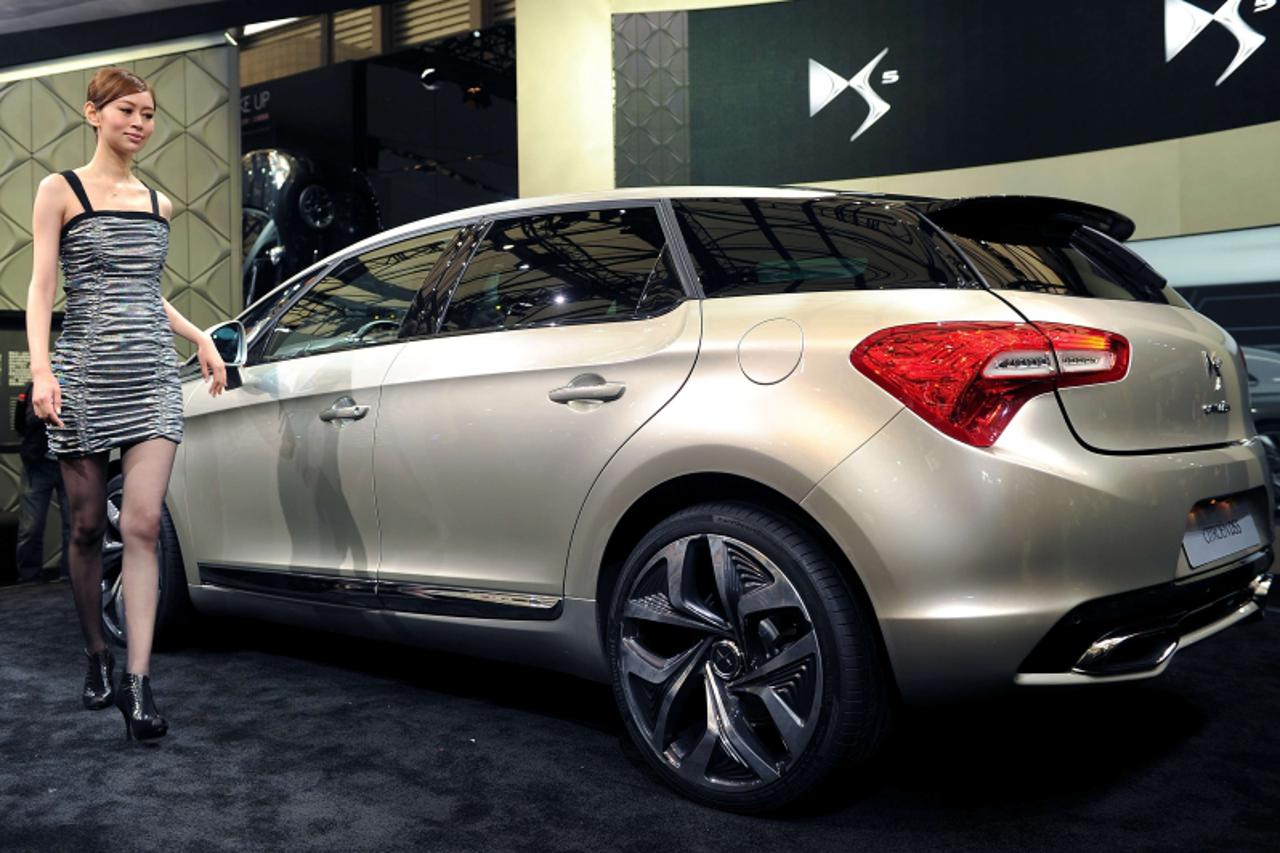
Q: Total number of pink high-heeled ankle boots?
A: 0